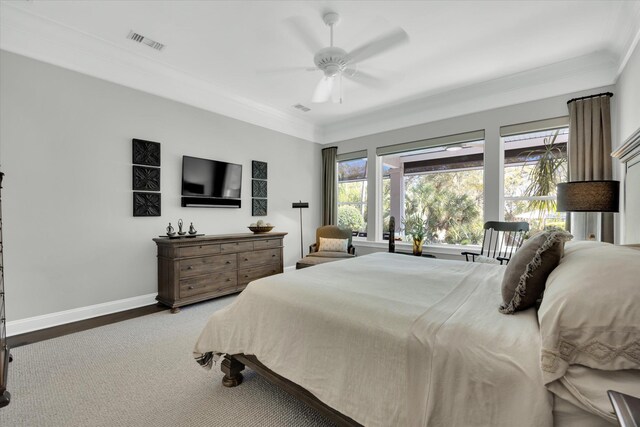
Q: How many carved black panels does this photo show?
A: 6